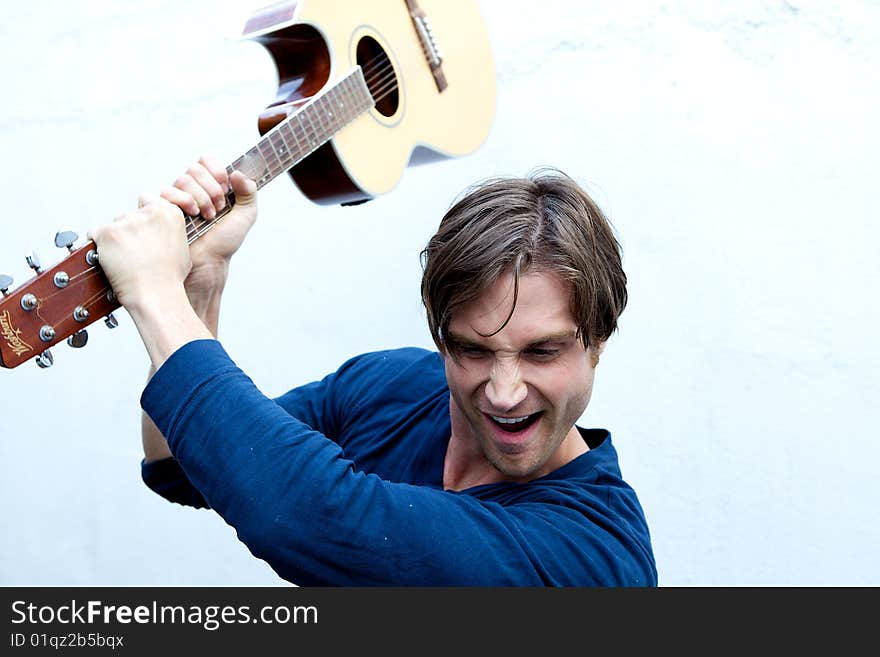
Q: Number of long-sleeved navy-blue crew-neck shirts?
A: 1